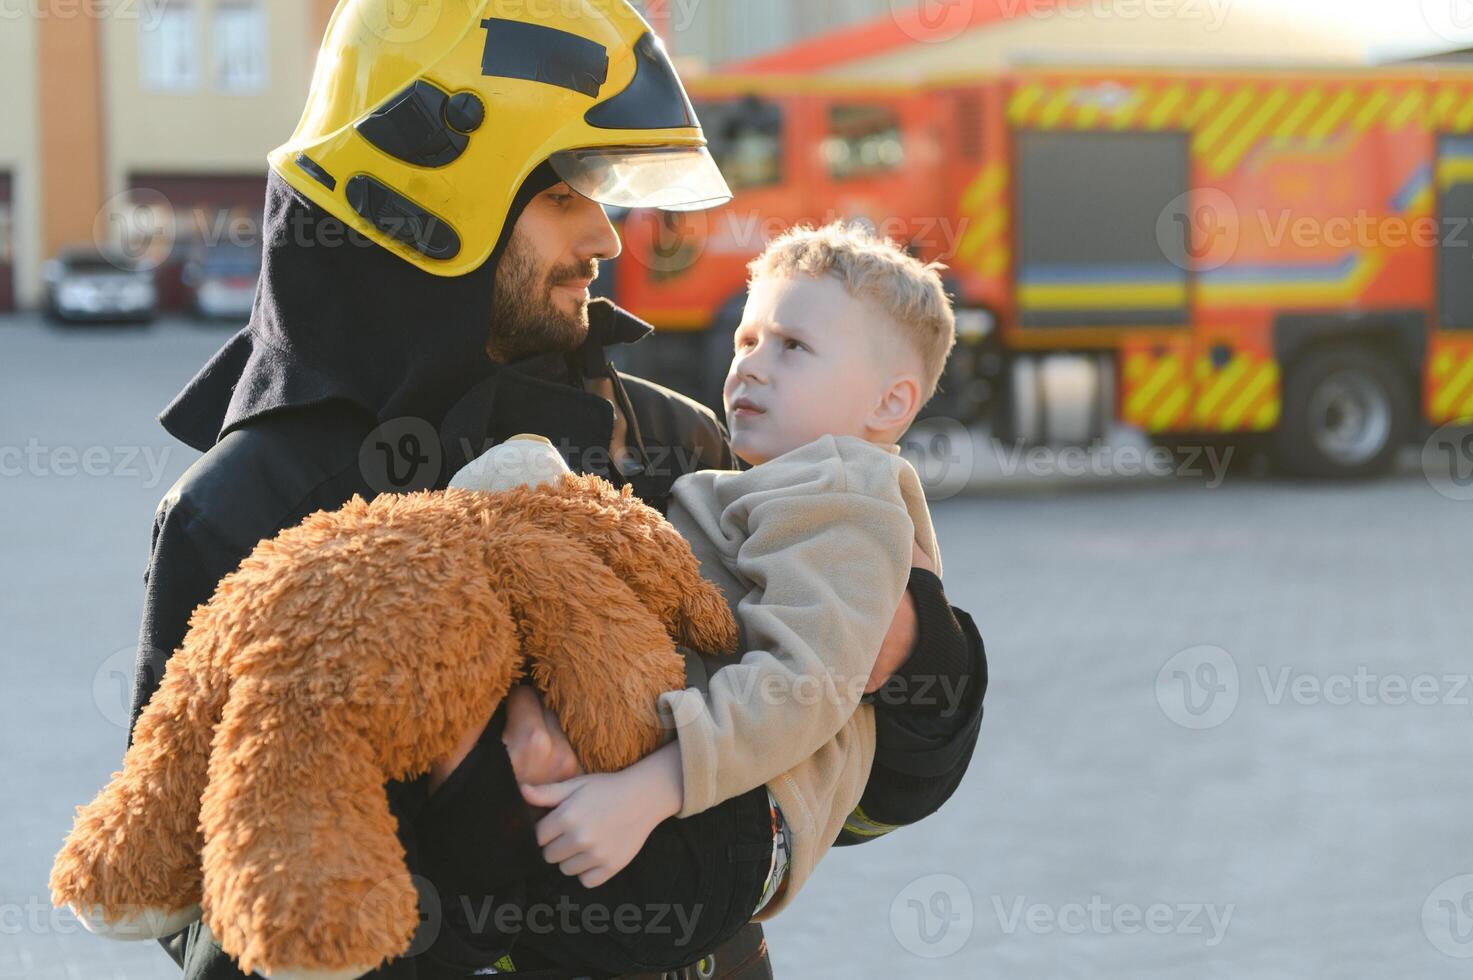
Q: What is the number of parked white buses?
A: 0